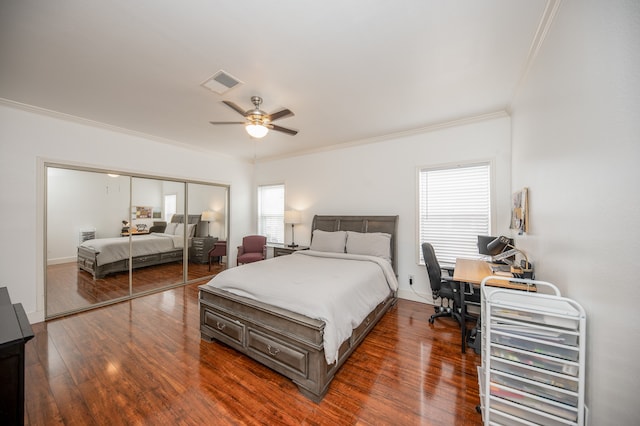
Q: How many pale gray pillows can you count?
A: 2